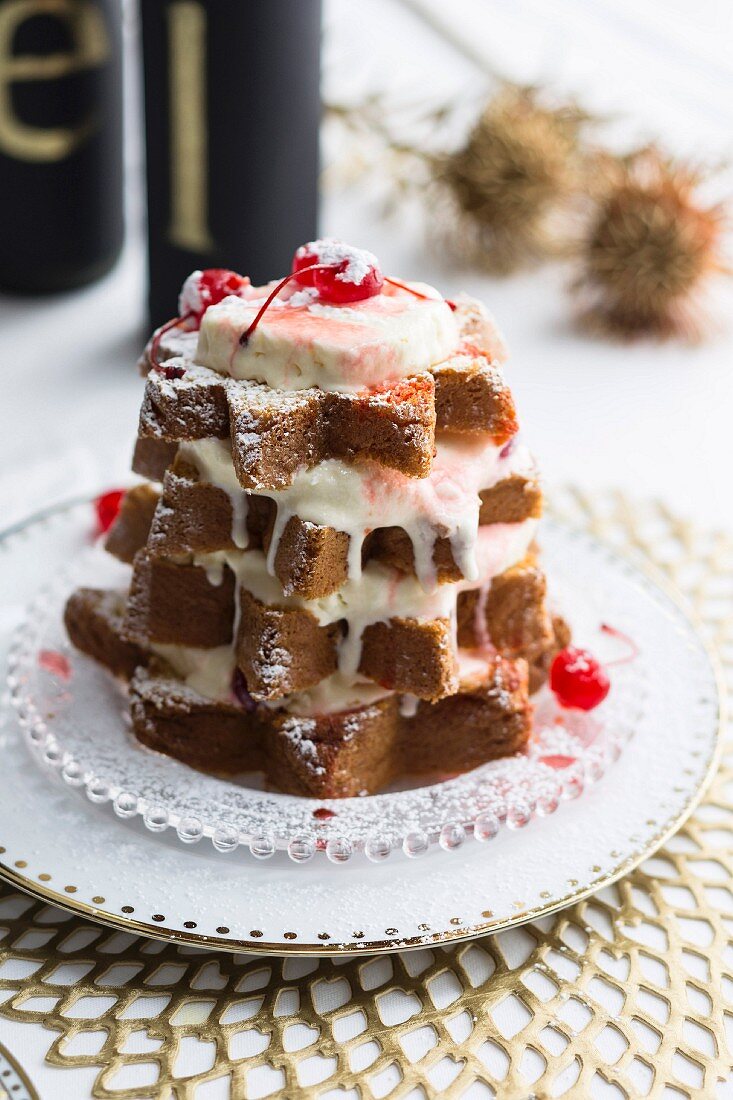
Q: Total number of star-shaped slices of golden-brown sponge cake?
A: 4